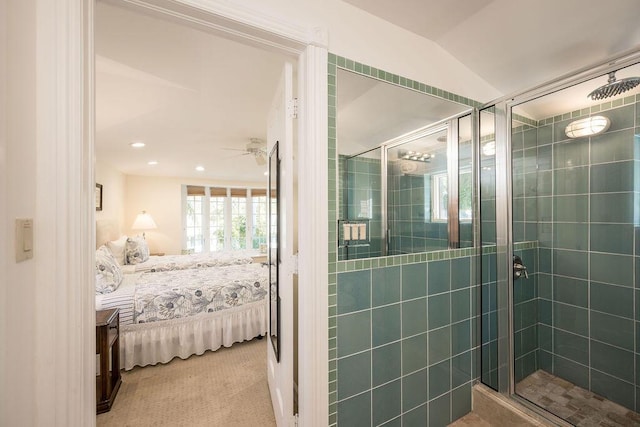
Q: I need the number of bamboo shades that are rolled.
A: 4